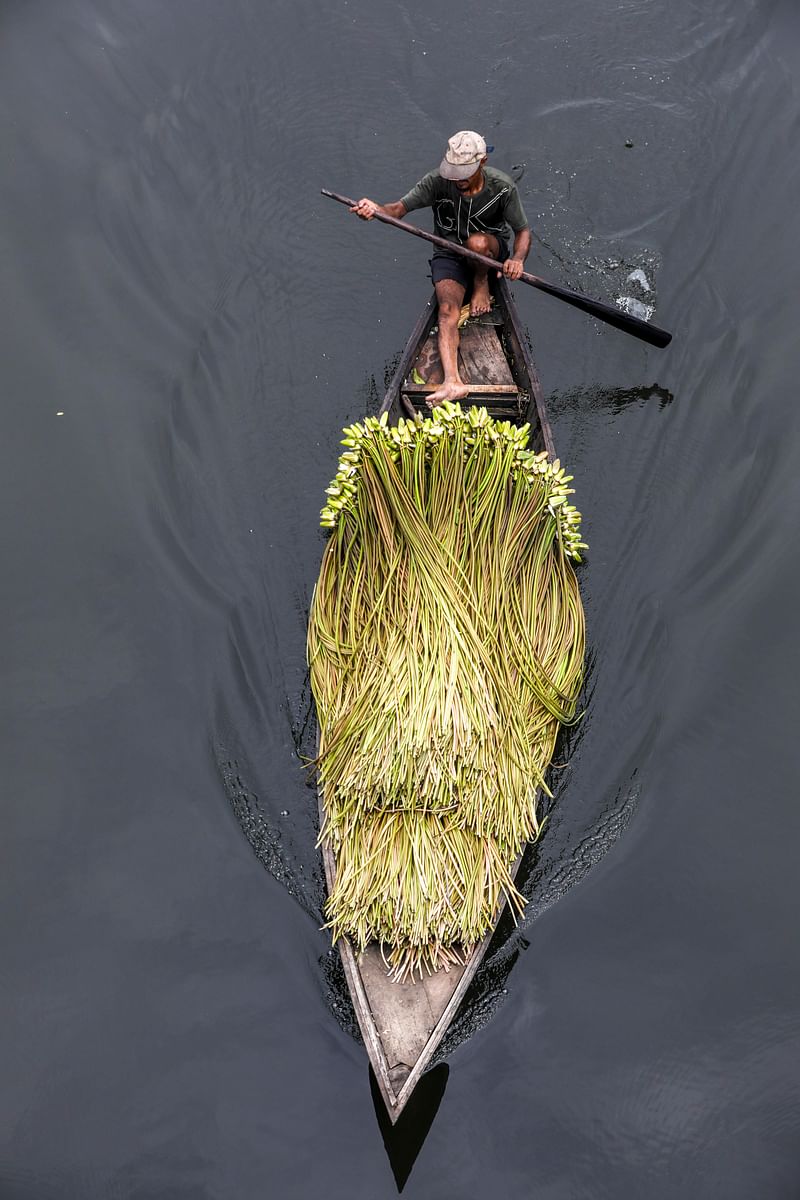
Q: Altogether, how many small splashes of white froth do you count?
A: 2